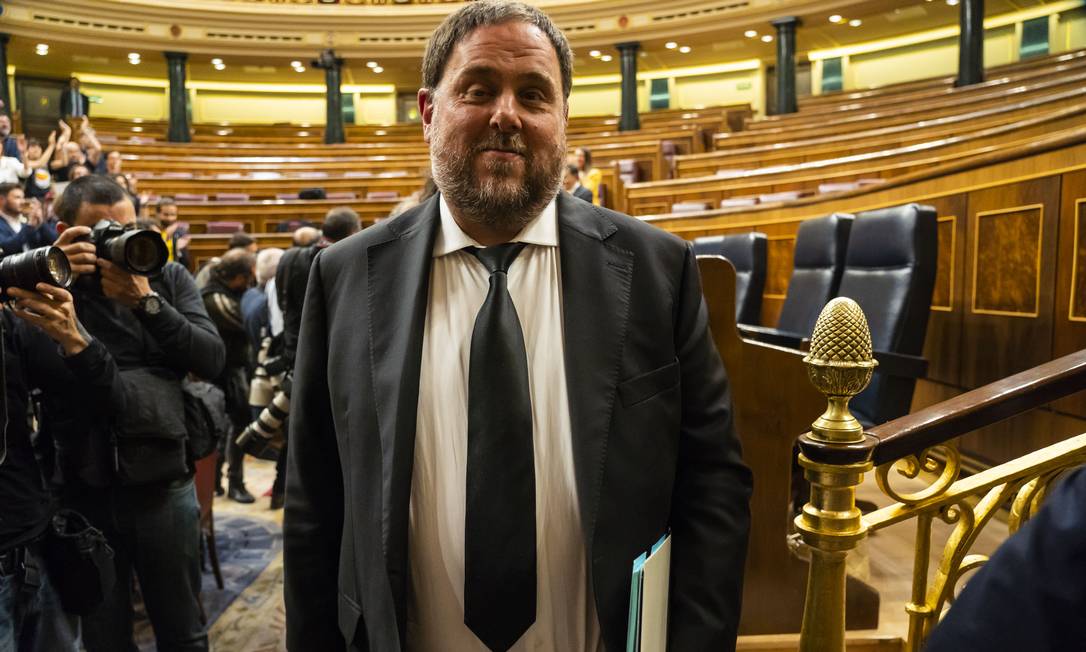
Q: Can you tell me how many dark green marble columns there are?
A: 6